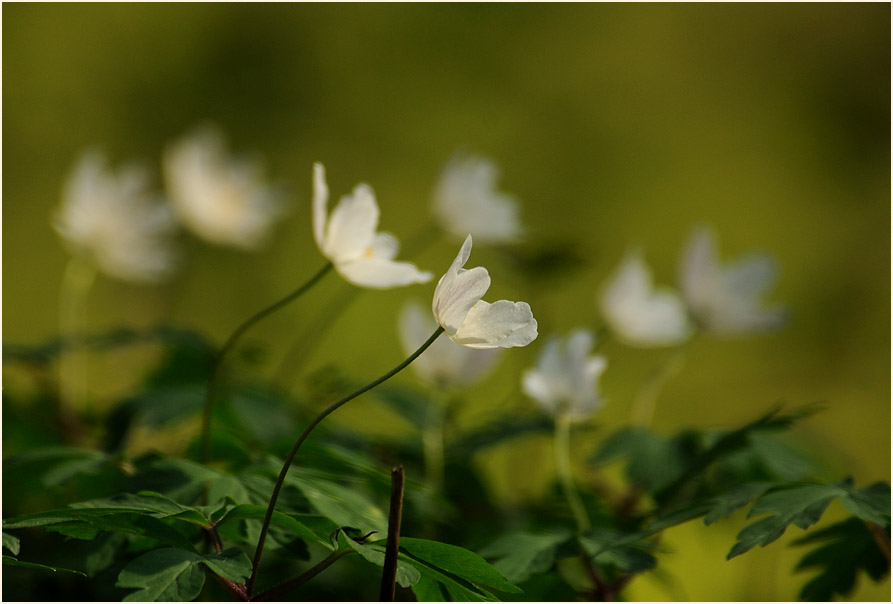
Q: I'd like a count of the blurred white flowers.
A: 7